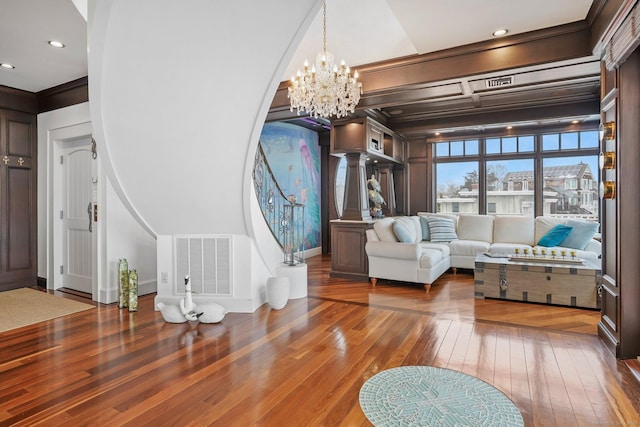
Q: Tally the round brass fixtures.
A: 3